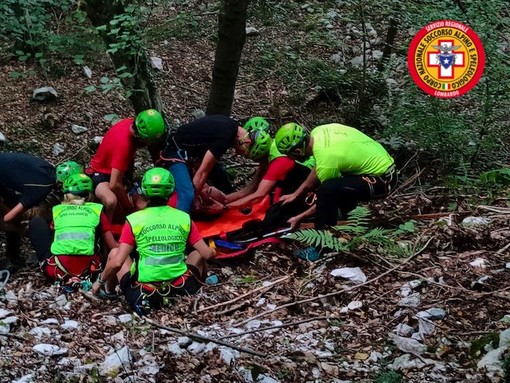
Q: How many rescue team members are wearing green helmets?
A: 7